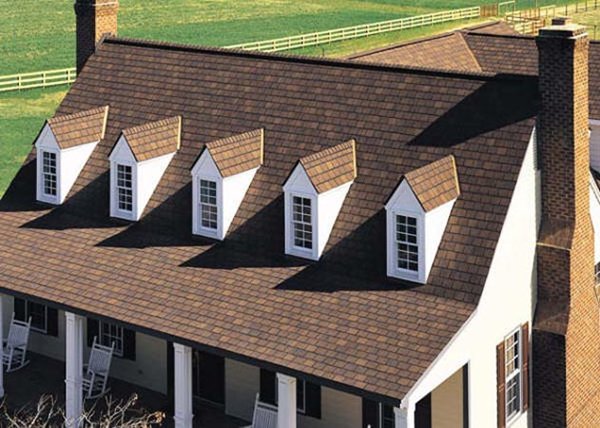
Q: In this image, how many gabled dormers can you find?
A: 5